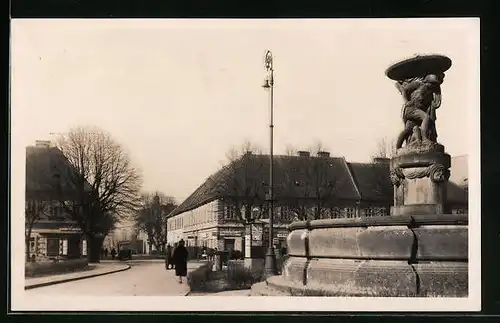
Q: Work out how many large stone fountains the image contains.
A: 1